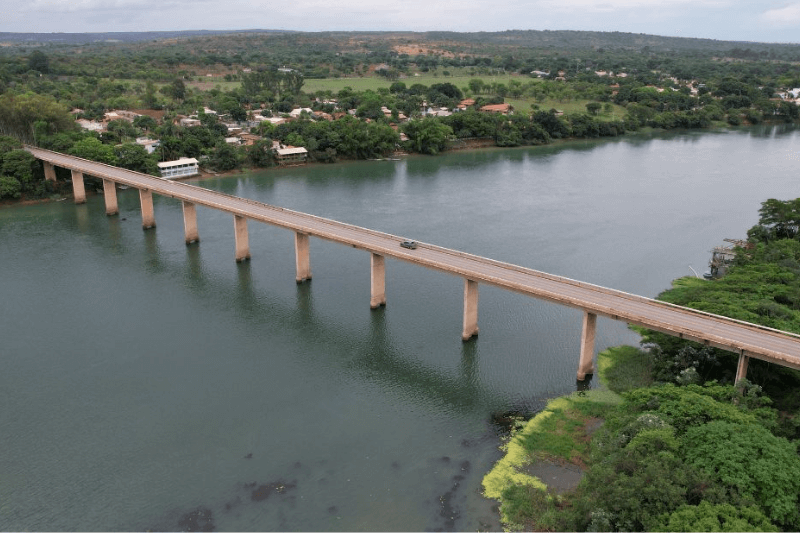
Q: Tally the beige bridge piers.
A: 11